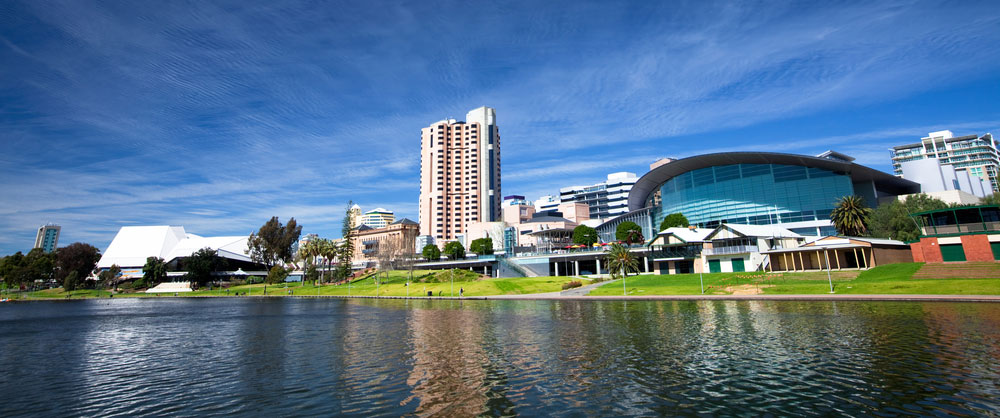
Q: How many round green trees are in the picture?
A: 6